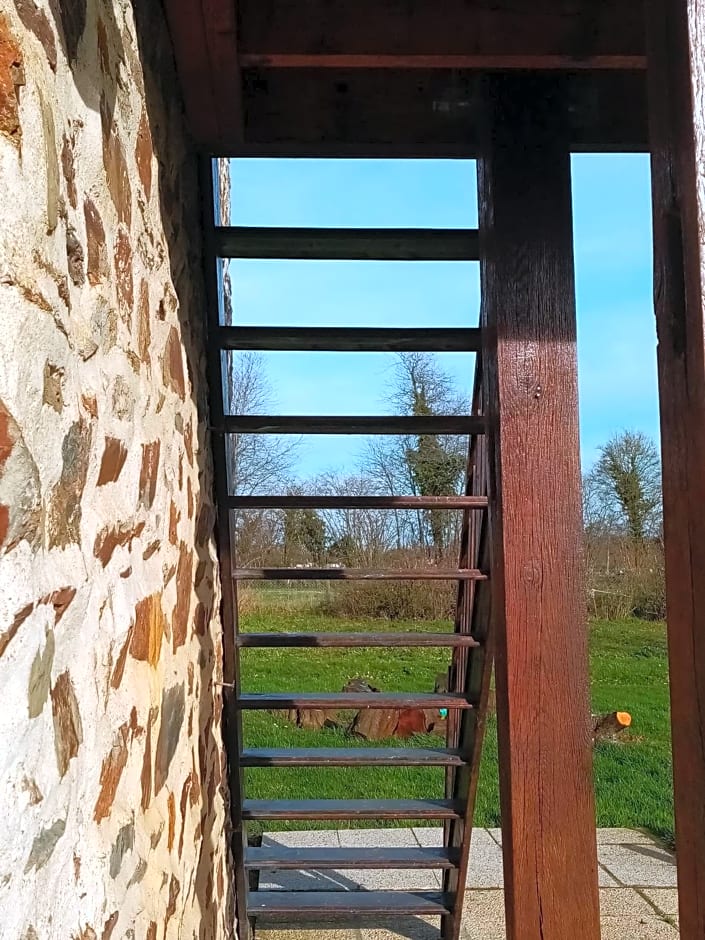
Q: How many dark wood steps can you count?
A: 11